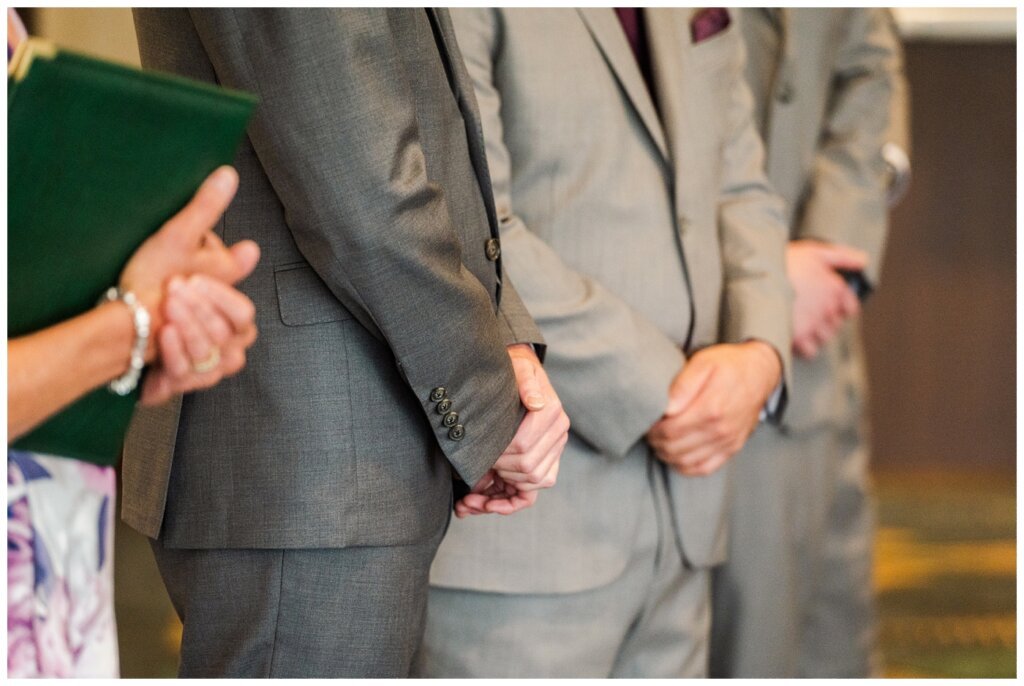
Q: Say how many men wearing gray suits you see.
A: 3